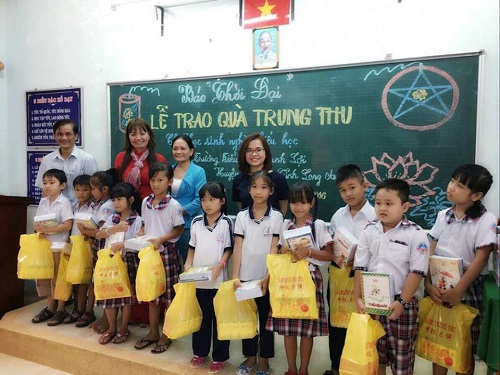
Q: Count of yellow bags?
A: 11